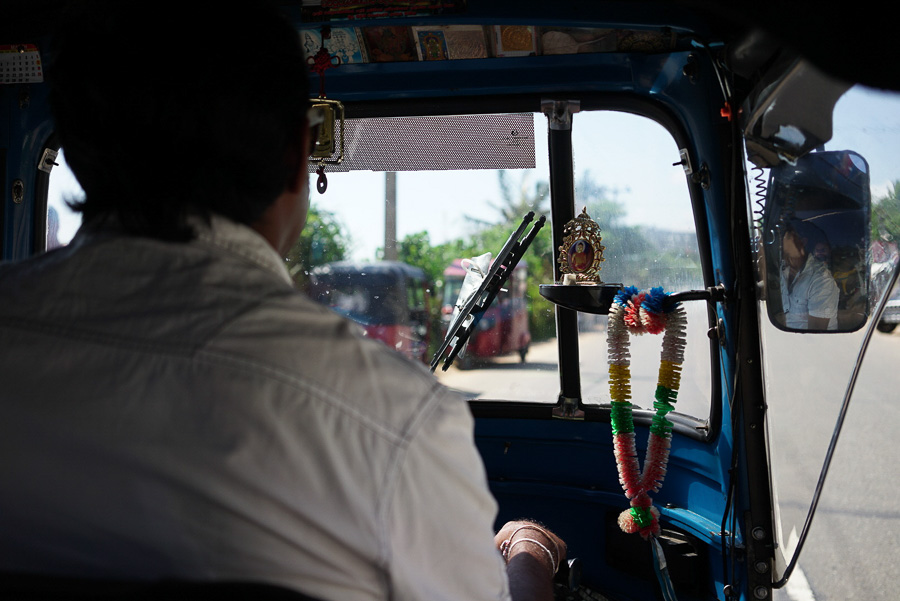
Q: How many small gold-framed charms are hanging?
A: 1